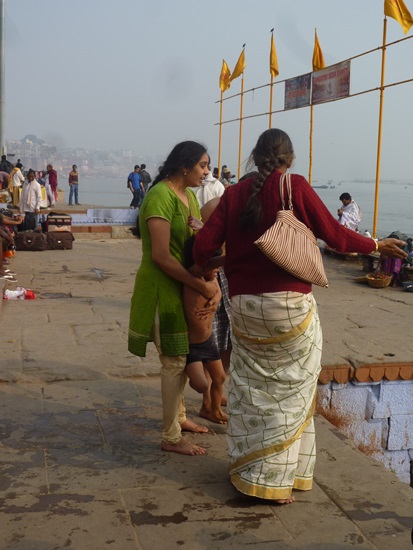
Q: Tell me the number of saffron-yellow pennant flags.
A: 5